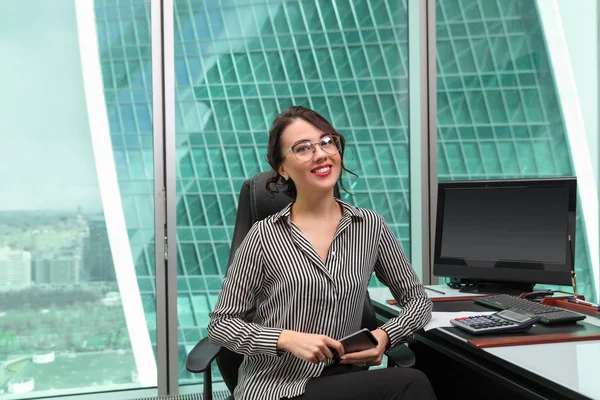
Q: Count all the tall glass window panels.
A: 3